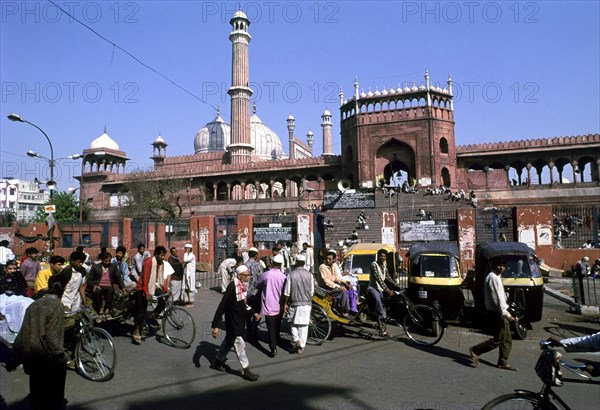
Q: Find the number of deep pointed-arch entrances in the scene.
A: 1